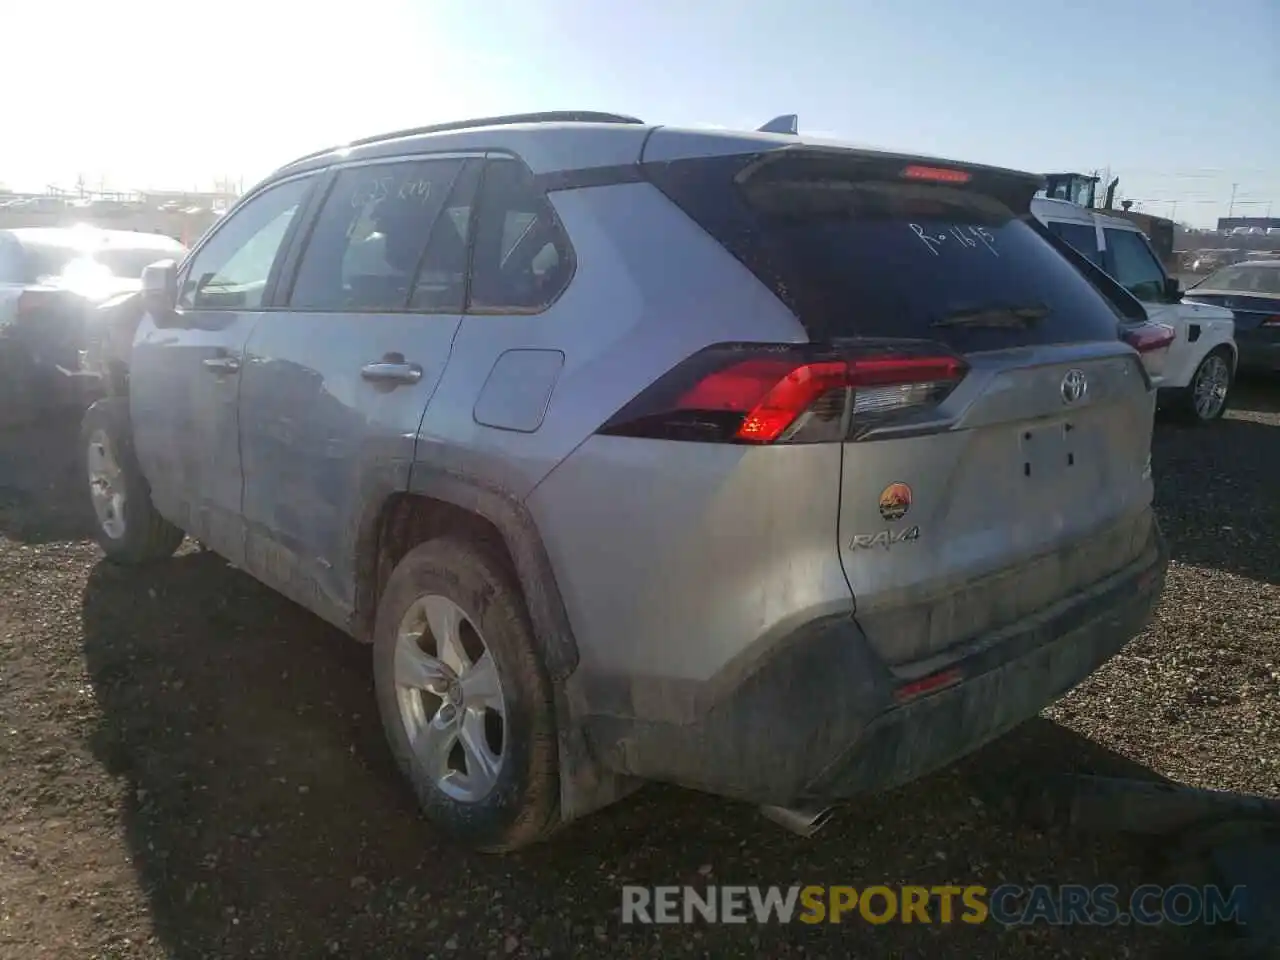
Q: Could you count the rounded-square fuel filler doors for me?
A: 1